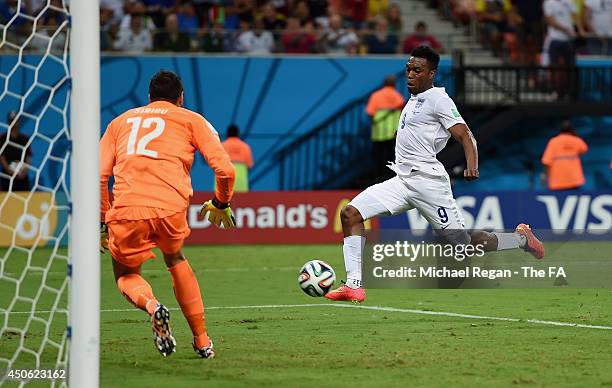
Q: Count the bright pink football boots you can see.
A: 2